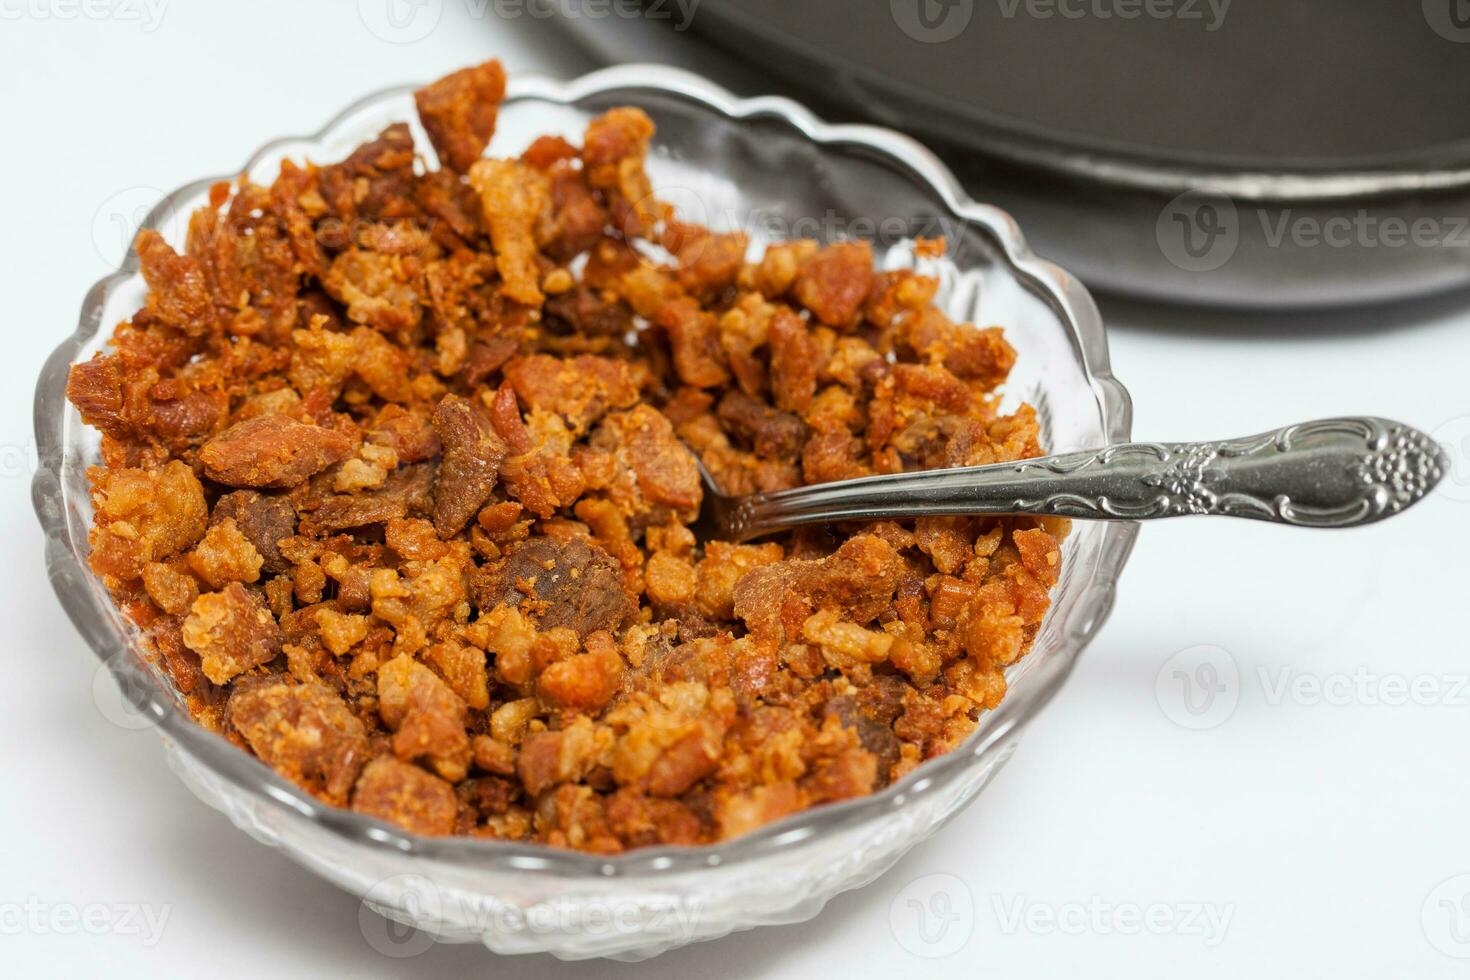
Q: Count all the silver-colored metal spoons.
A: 1